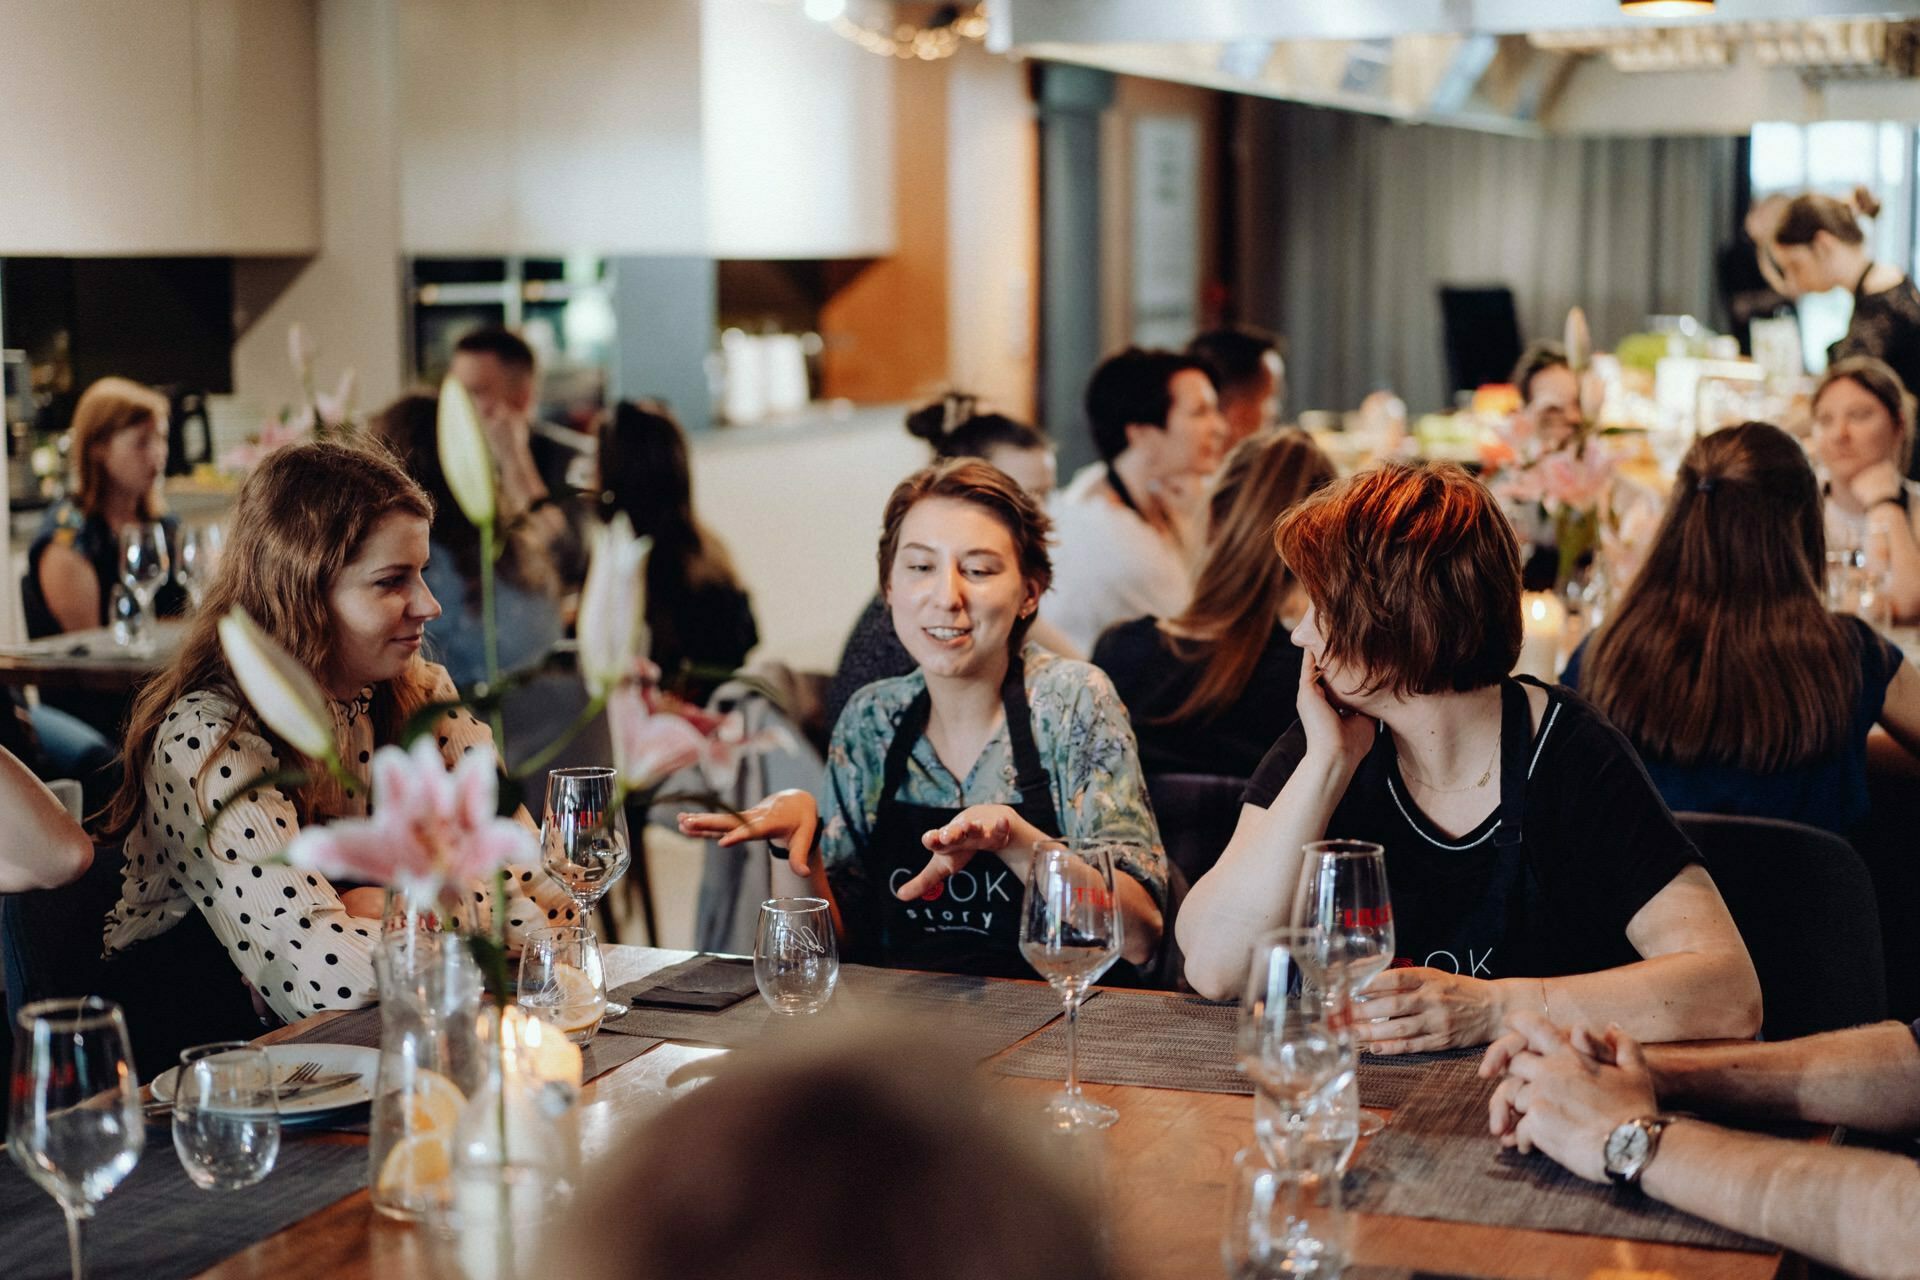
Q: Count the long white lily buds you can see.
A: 3